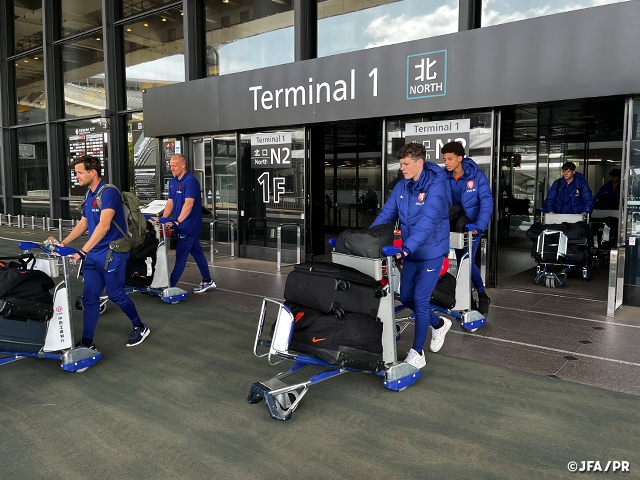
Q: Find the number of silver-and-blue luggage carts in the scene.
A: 6